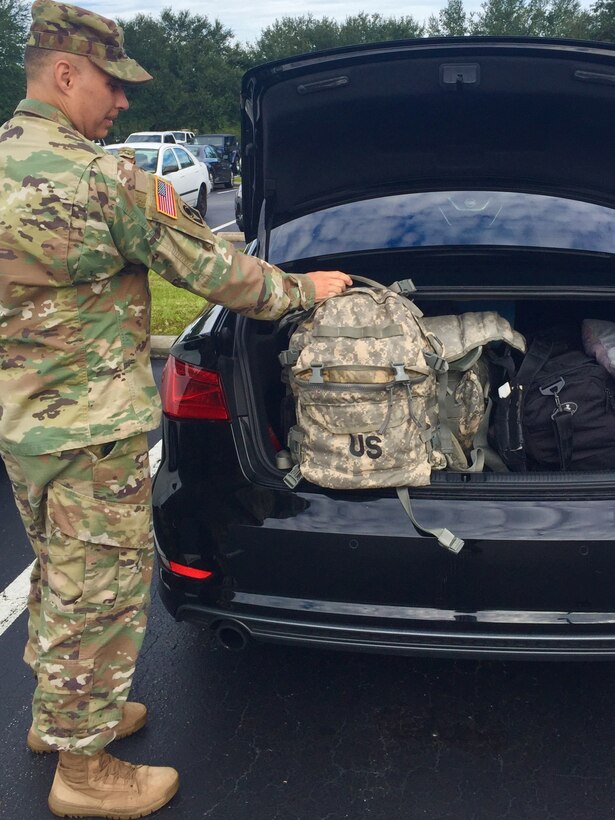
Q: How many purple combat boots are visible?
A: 0